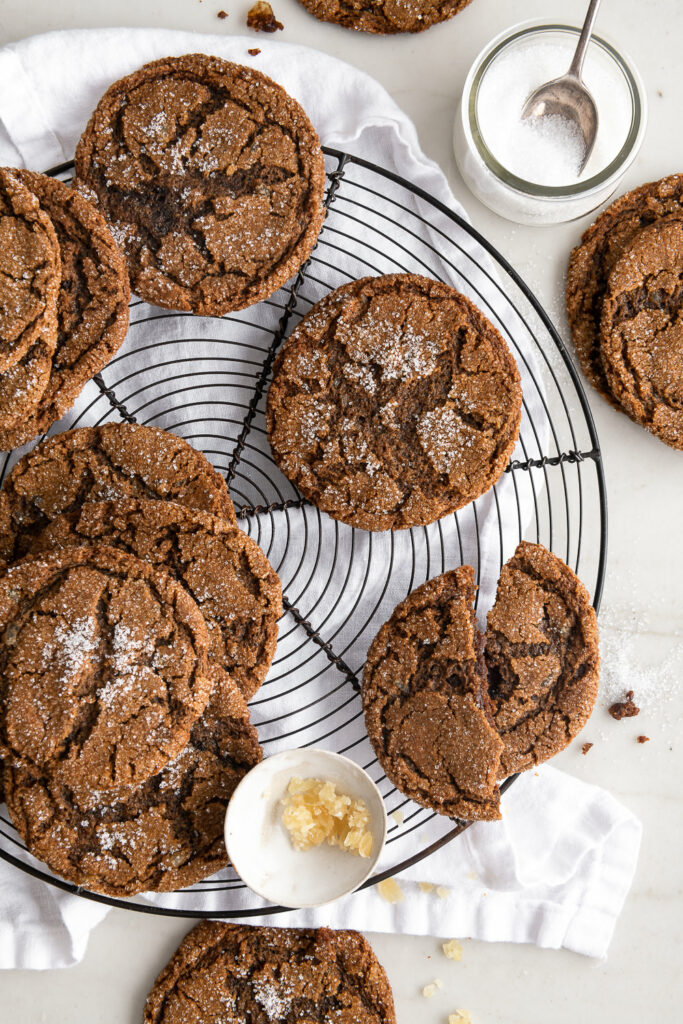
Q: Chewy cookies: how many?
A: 14